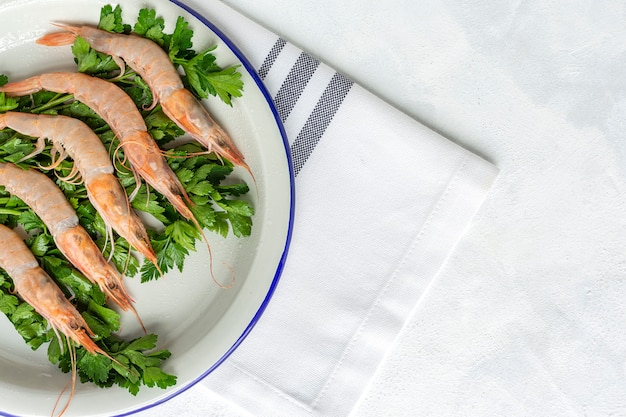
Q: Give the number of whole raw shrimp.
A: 5